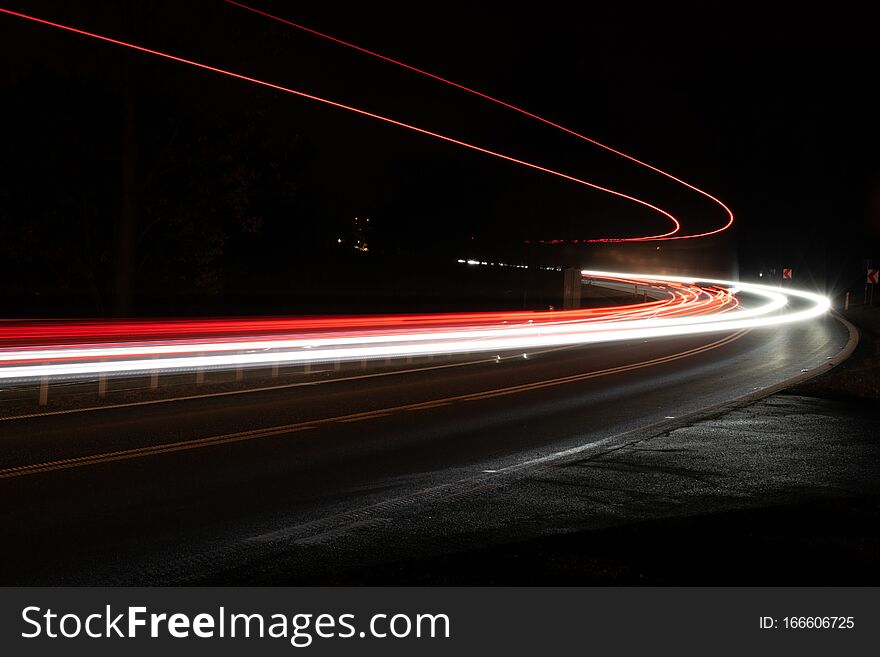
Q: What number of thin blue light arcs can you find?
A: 0